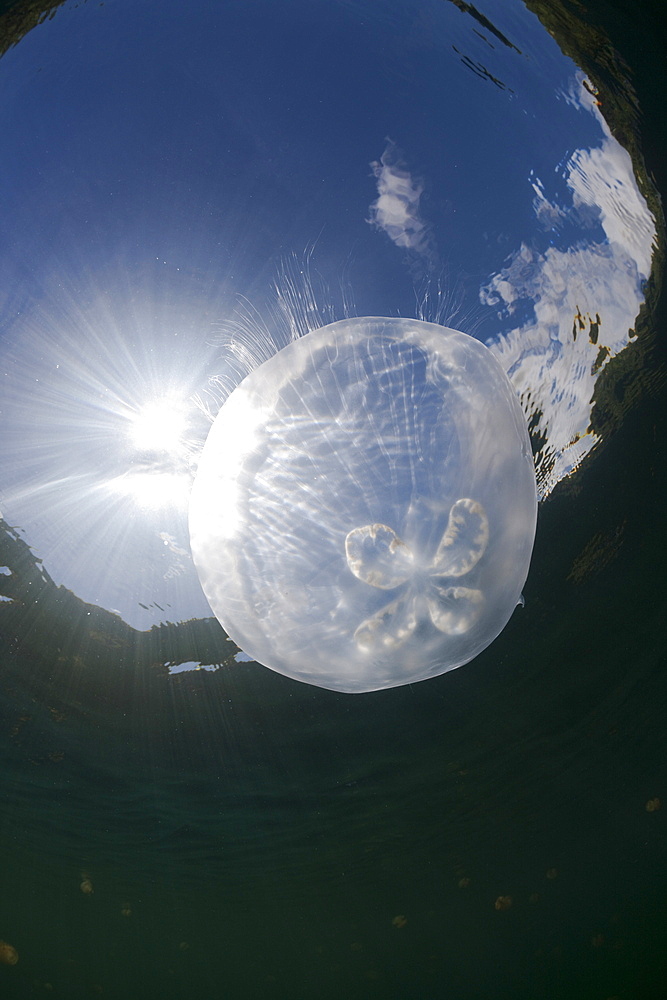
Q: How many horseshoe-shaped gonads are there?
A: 4